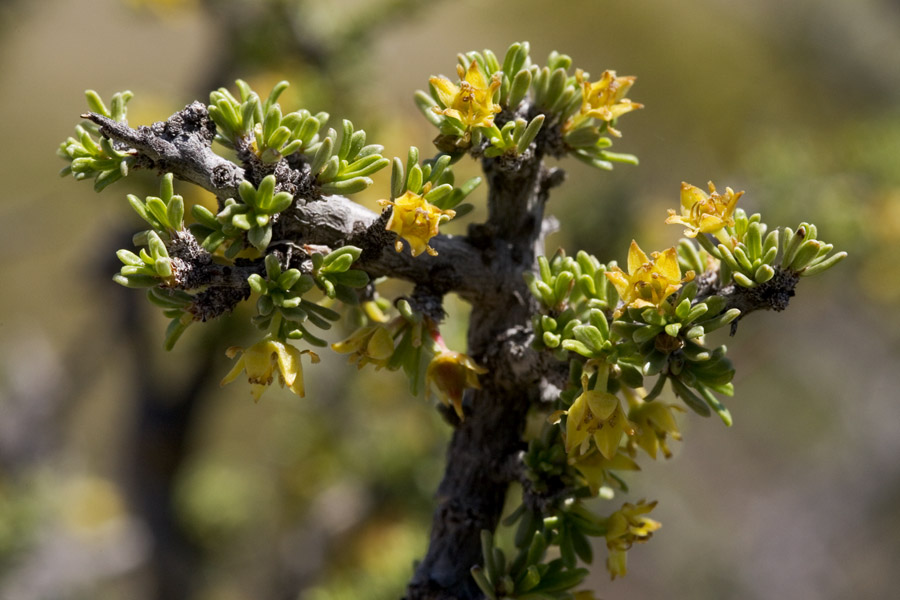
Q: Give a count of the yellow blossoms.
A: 12